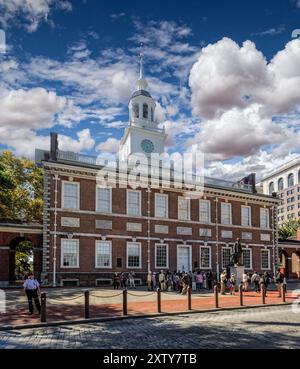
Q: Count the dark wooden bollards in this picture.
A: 9